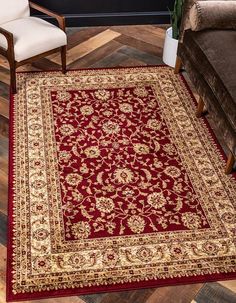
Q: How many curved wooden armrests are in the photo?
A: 2